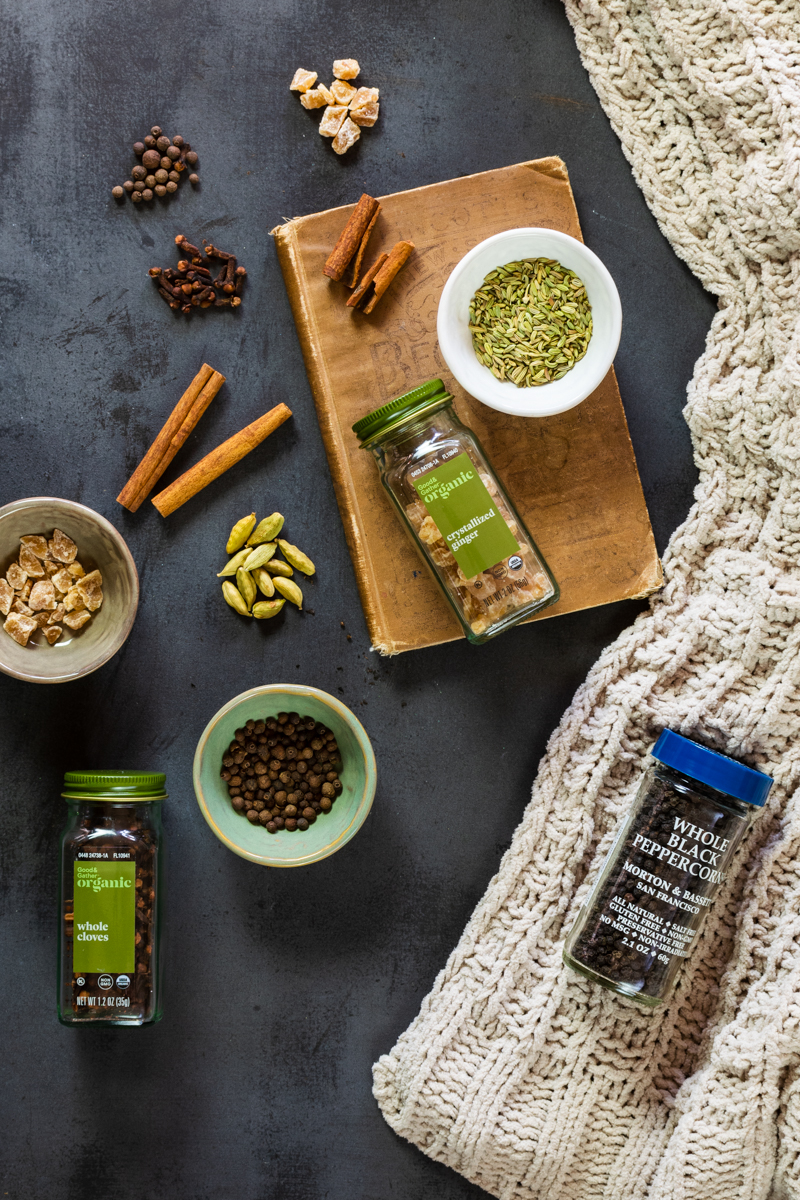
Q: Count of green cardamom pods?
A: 11